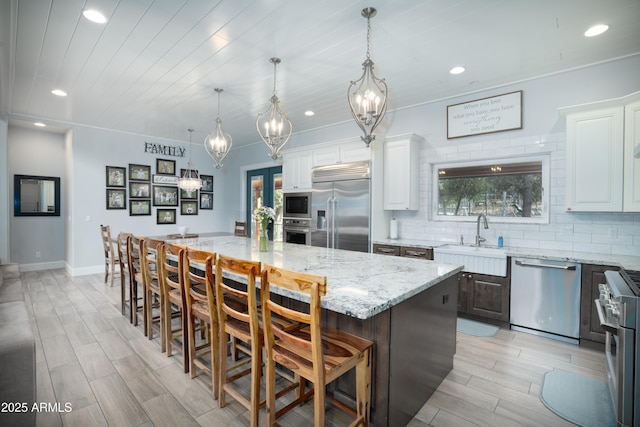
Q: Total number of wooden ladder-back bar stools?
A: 7